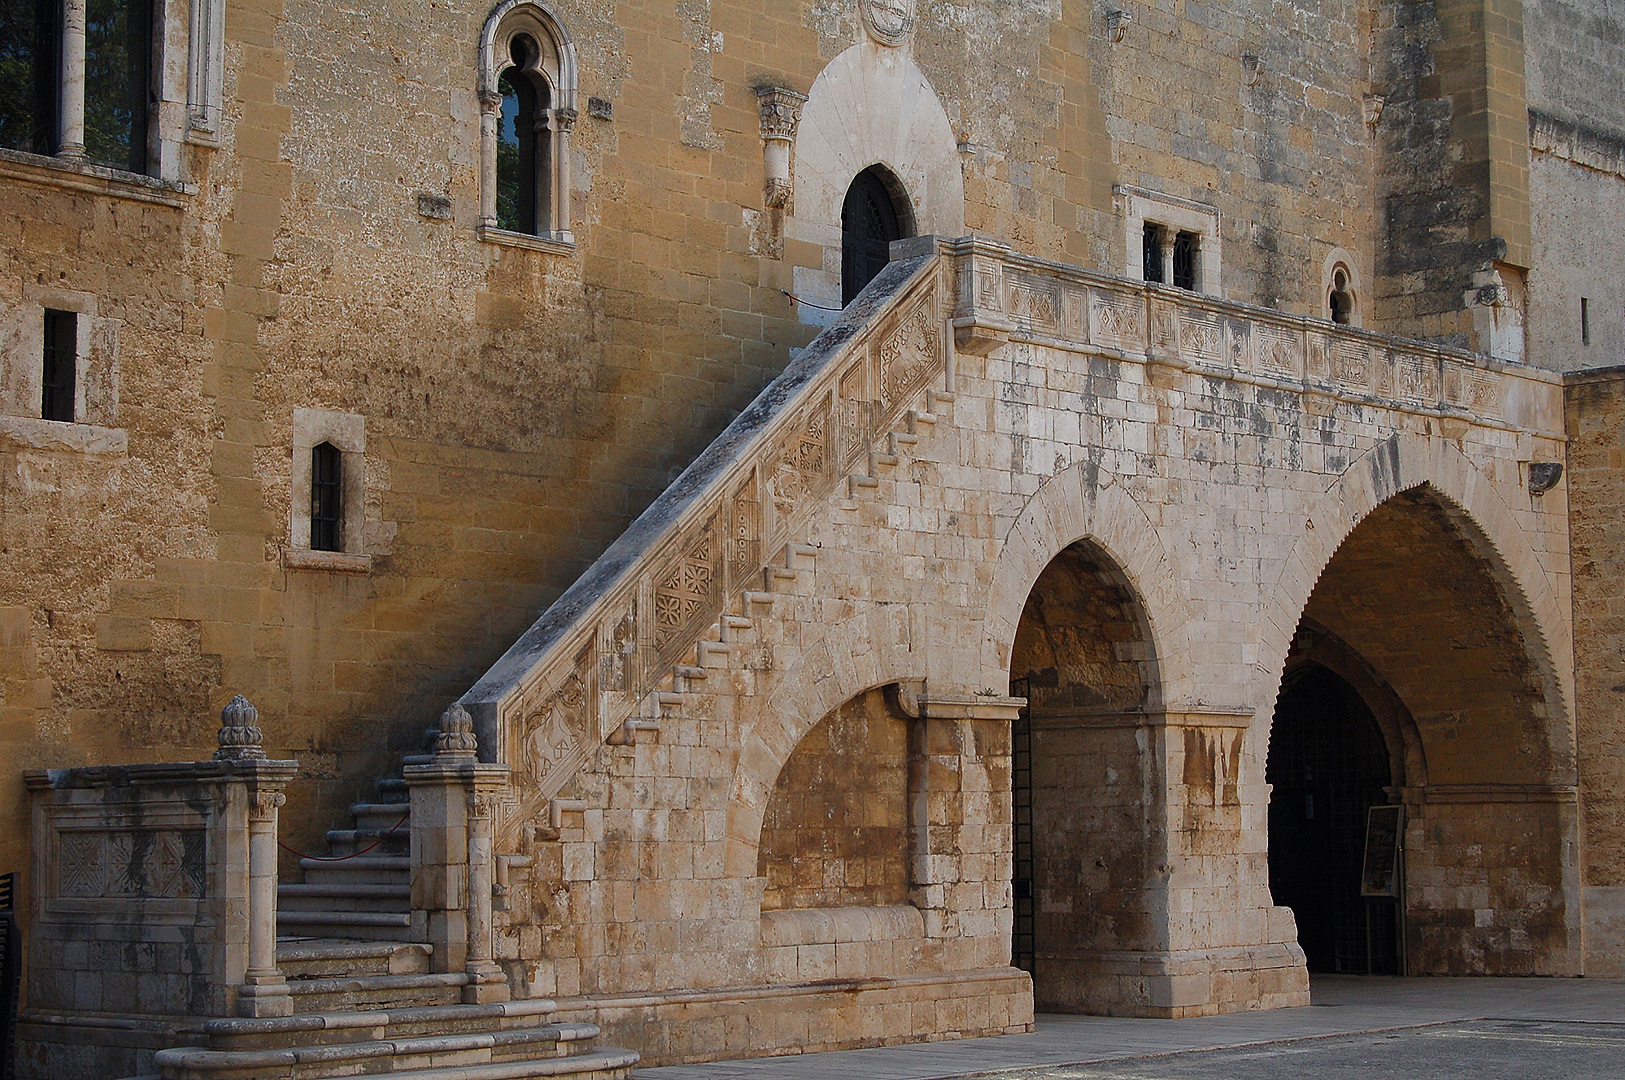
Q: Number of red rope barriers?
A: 2